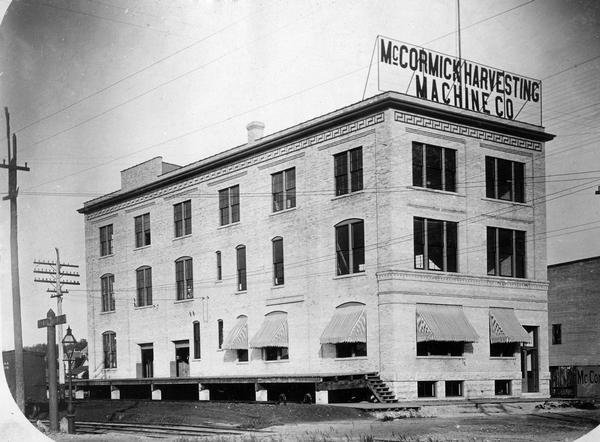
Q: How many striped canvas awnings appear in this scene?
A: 5